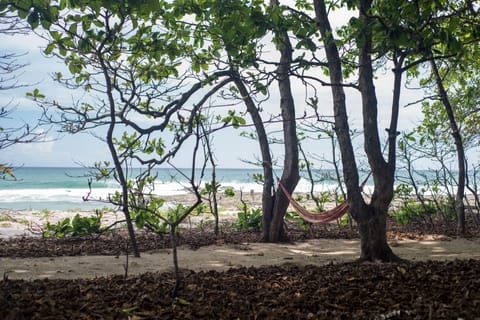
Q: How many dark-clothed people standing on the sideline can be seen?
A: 0